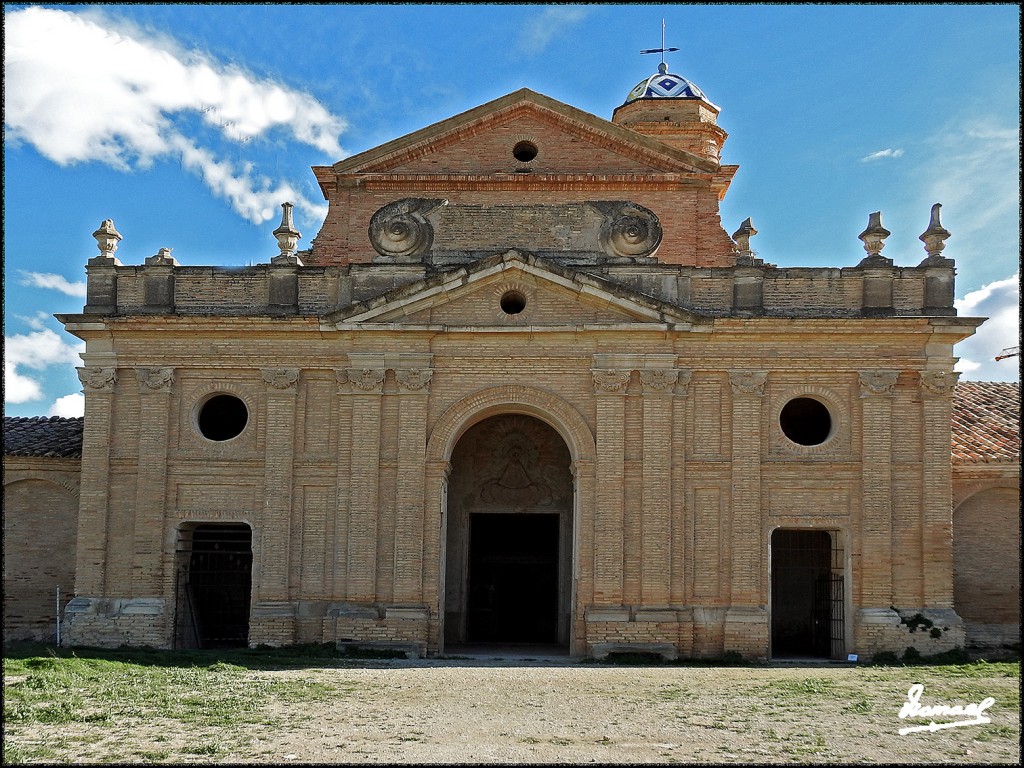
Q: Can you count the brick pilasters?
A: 10